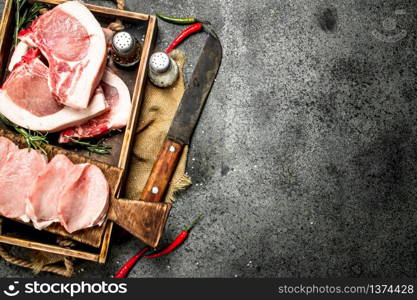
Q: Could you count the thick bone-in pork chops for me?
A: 3